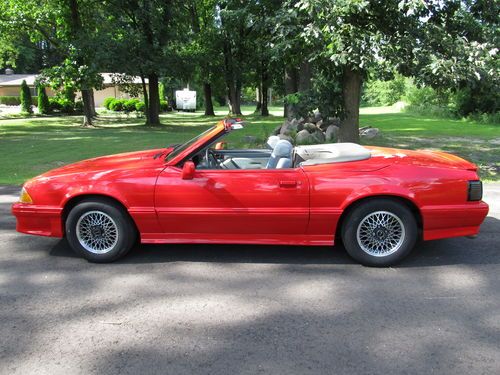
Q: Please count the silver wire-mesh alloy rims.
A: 2